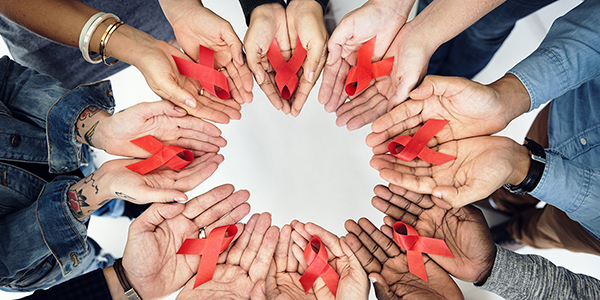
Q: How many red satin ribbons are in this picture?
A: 8